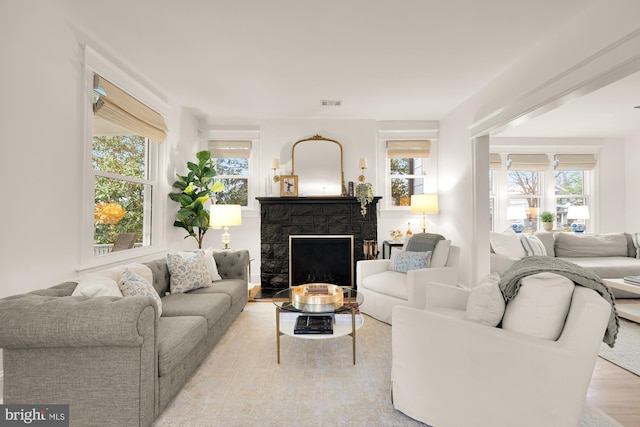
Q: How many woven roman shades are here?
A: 6